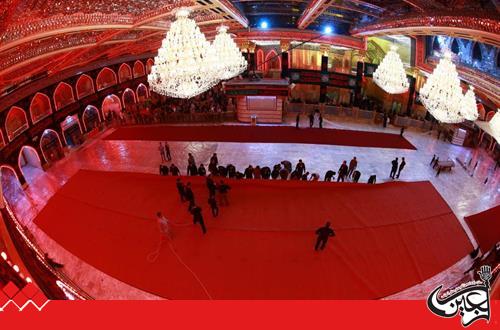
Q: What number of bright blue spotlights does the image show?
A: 2